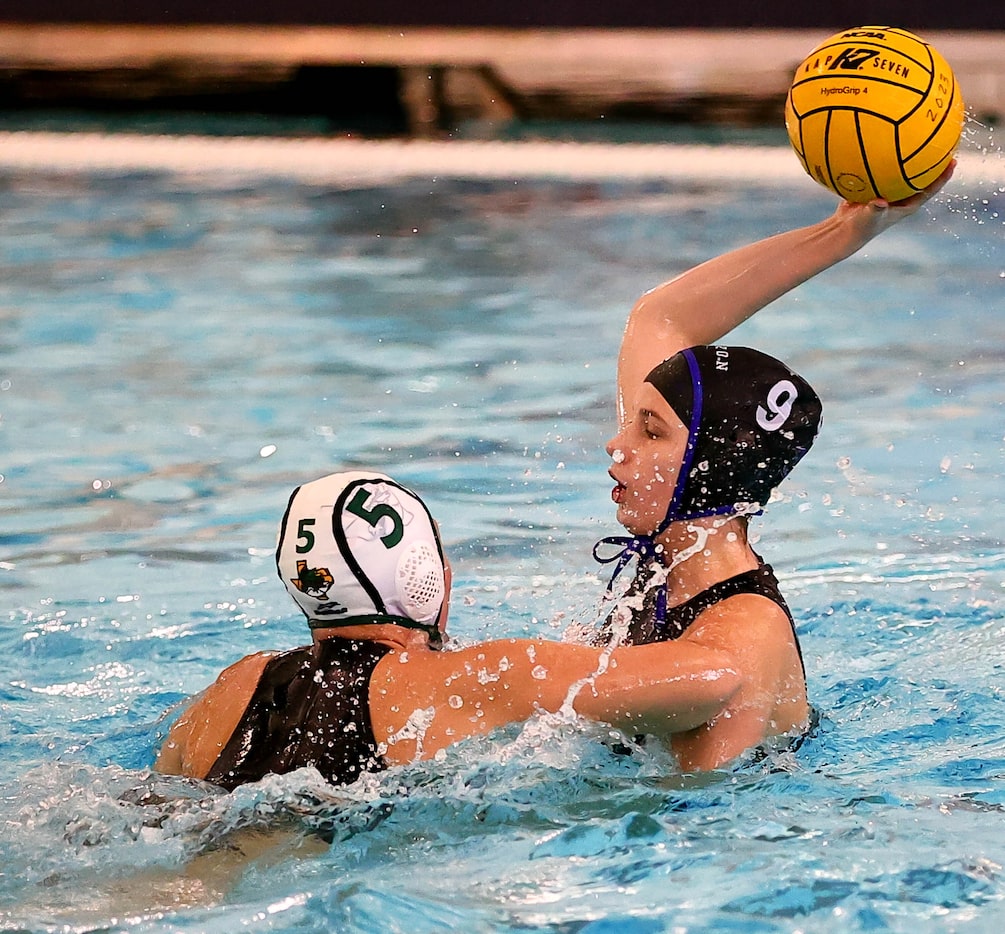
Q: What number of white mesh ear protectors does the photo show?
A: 1